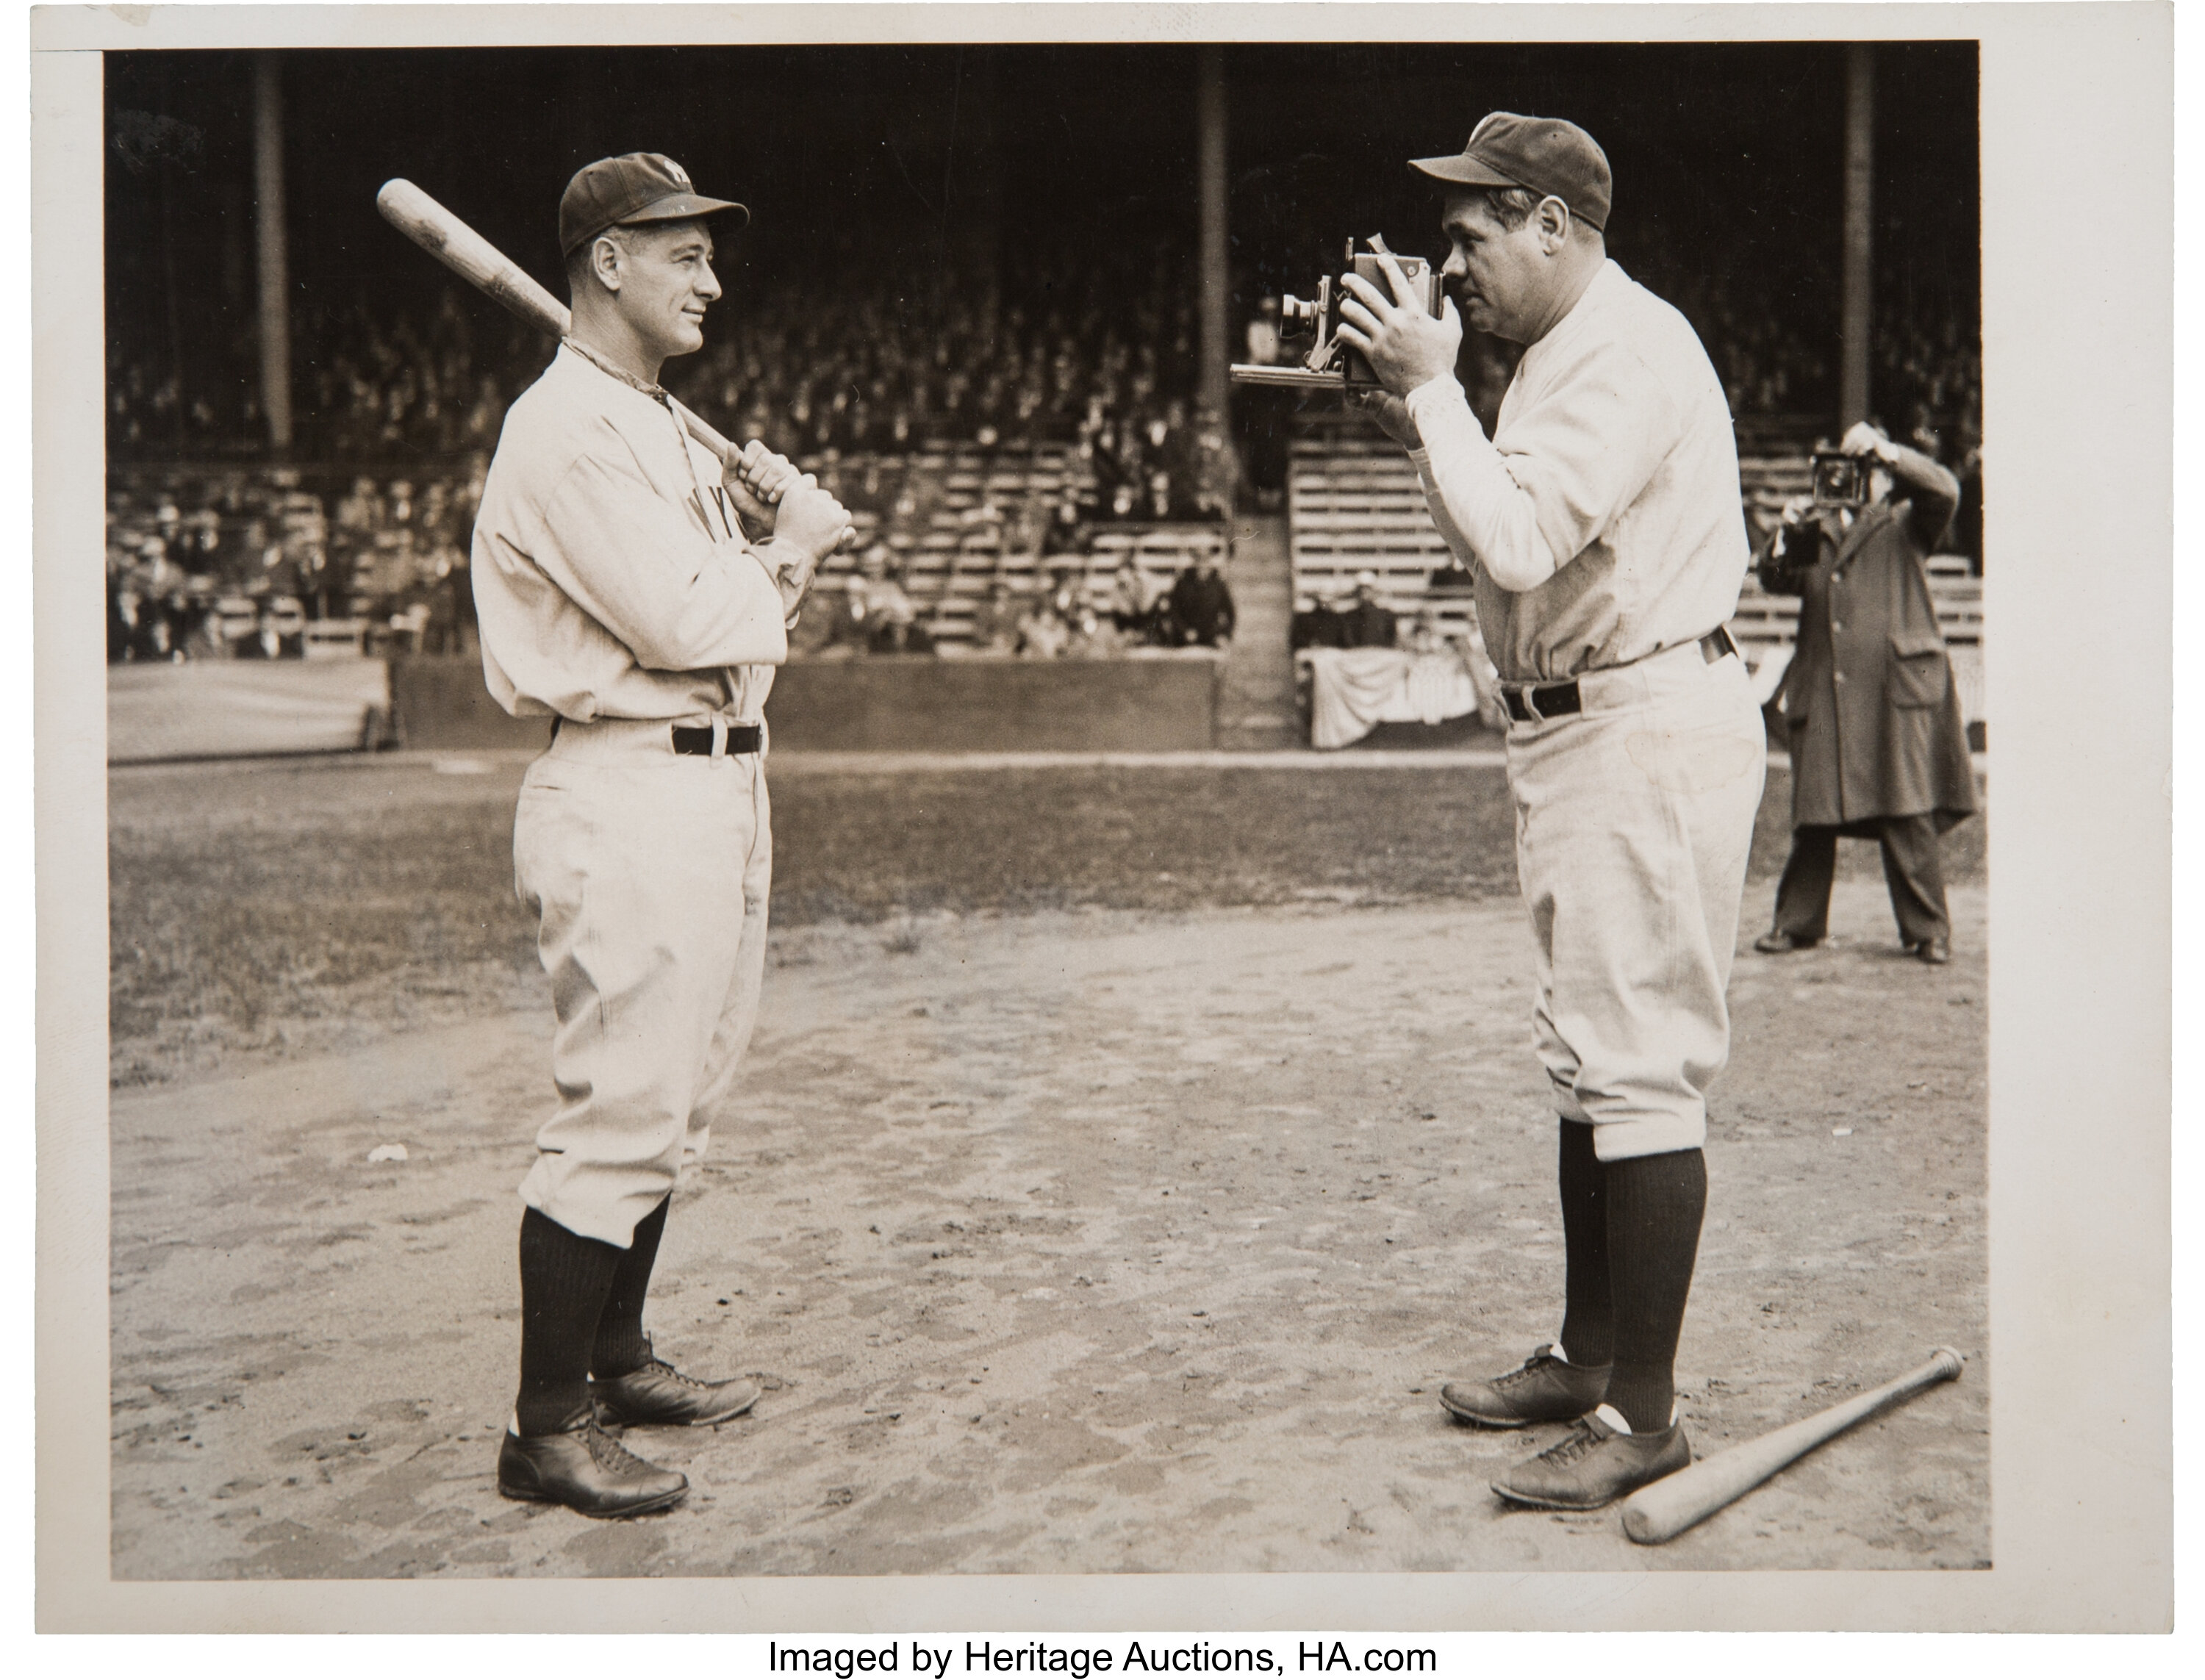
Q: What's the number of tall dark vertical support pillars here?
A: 3